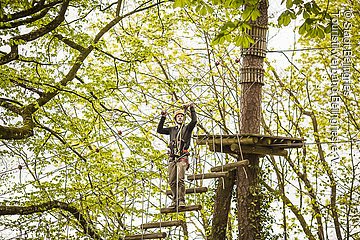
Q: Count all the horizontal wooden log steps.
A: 6